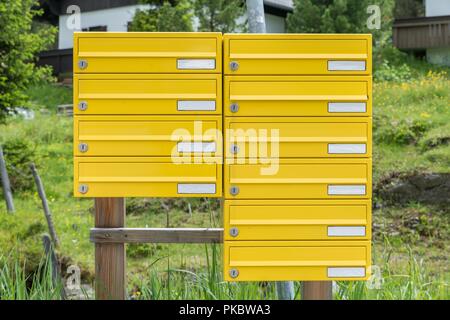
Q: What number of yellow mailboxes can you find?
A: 10